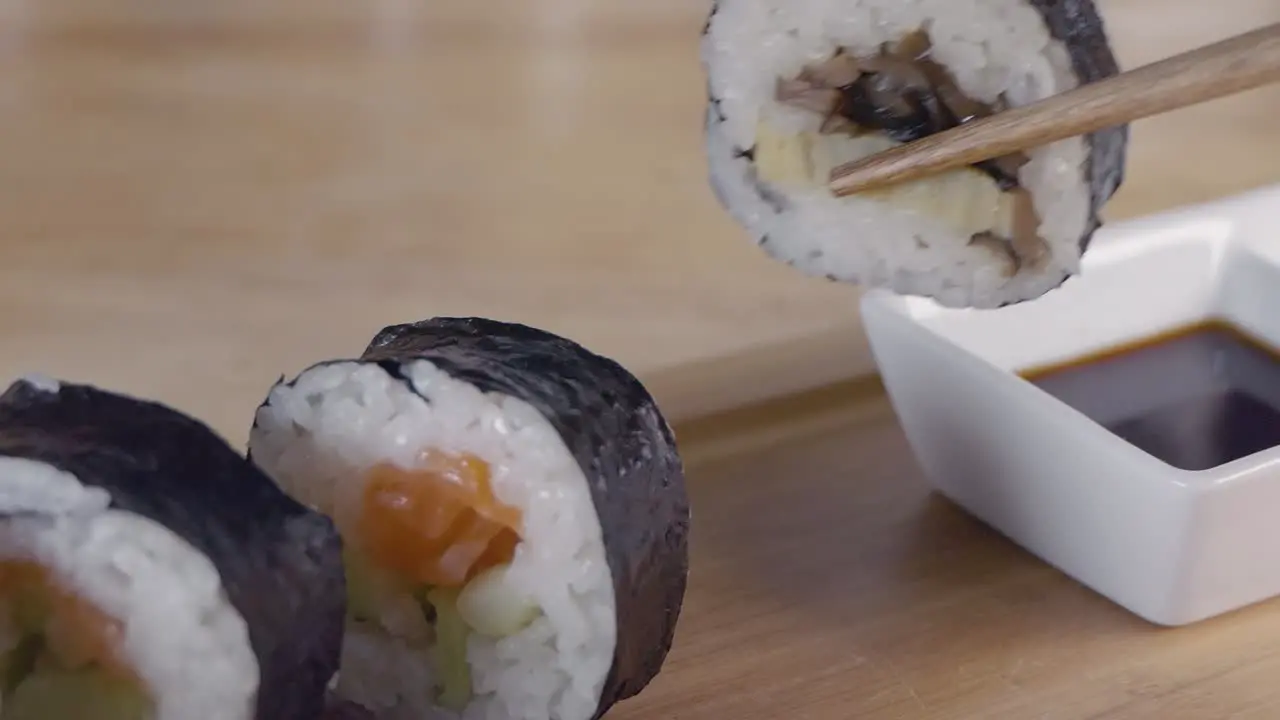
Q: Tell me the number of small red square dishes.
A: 0